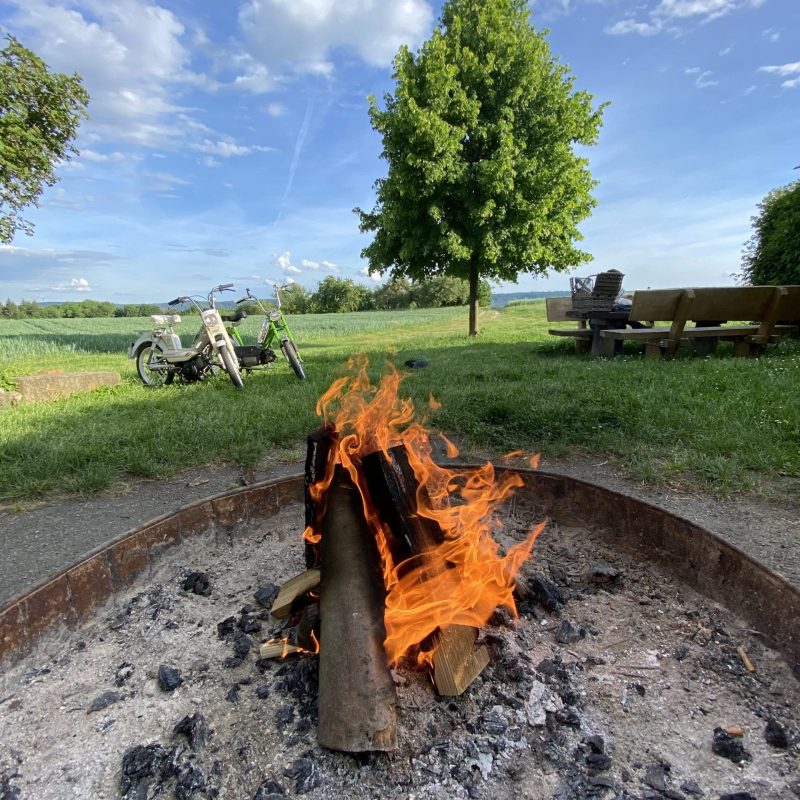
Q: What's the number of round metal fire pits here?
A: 1